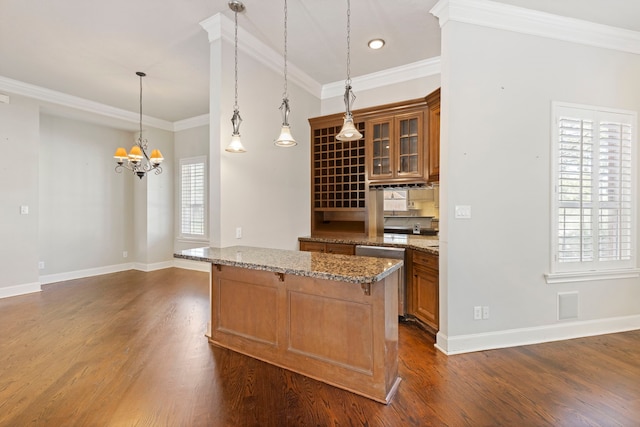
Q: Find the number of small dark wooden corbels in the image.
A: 3